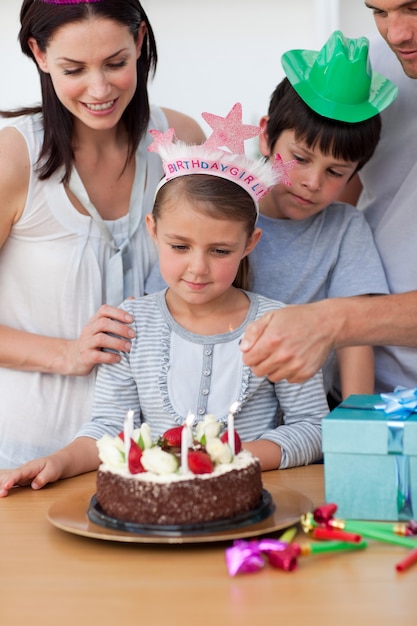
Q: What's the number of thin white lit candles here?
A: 3